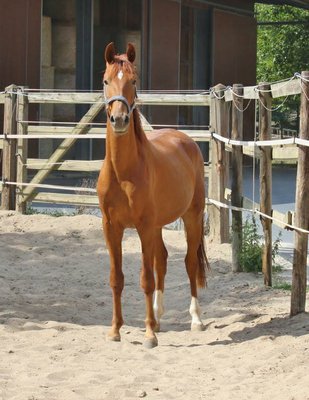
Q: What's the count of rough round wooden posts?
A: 3